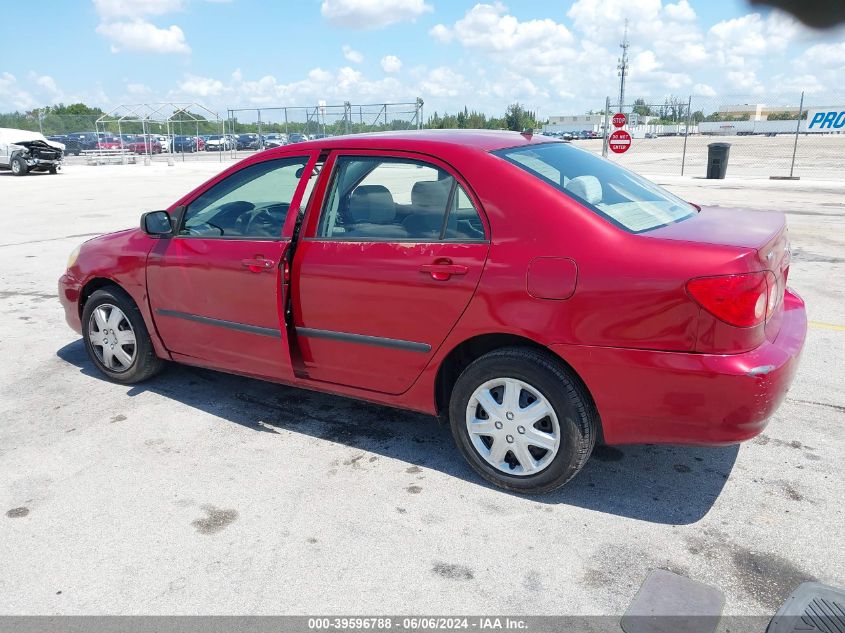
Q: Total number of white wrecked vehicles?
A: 1